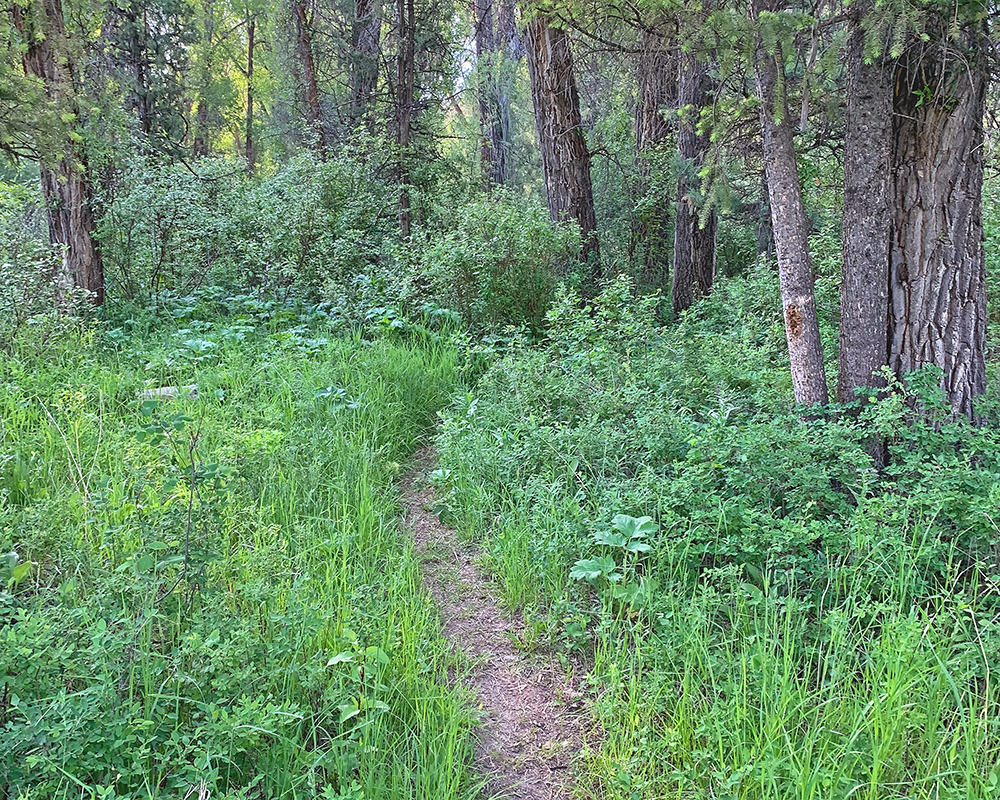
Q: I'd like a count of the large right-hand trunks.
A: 3